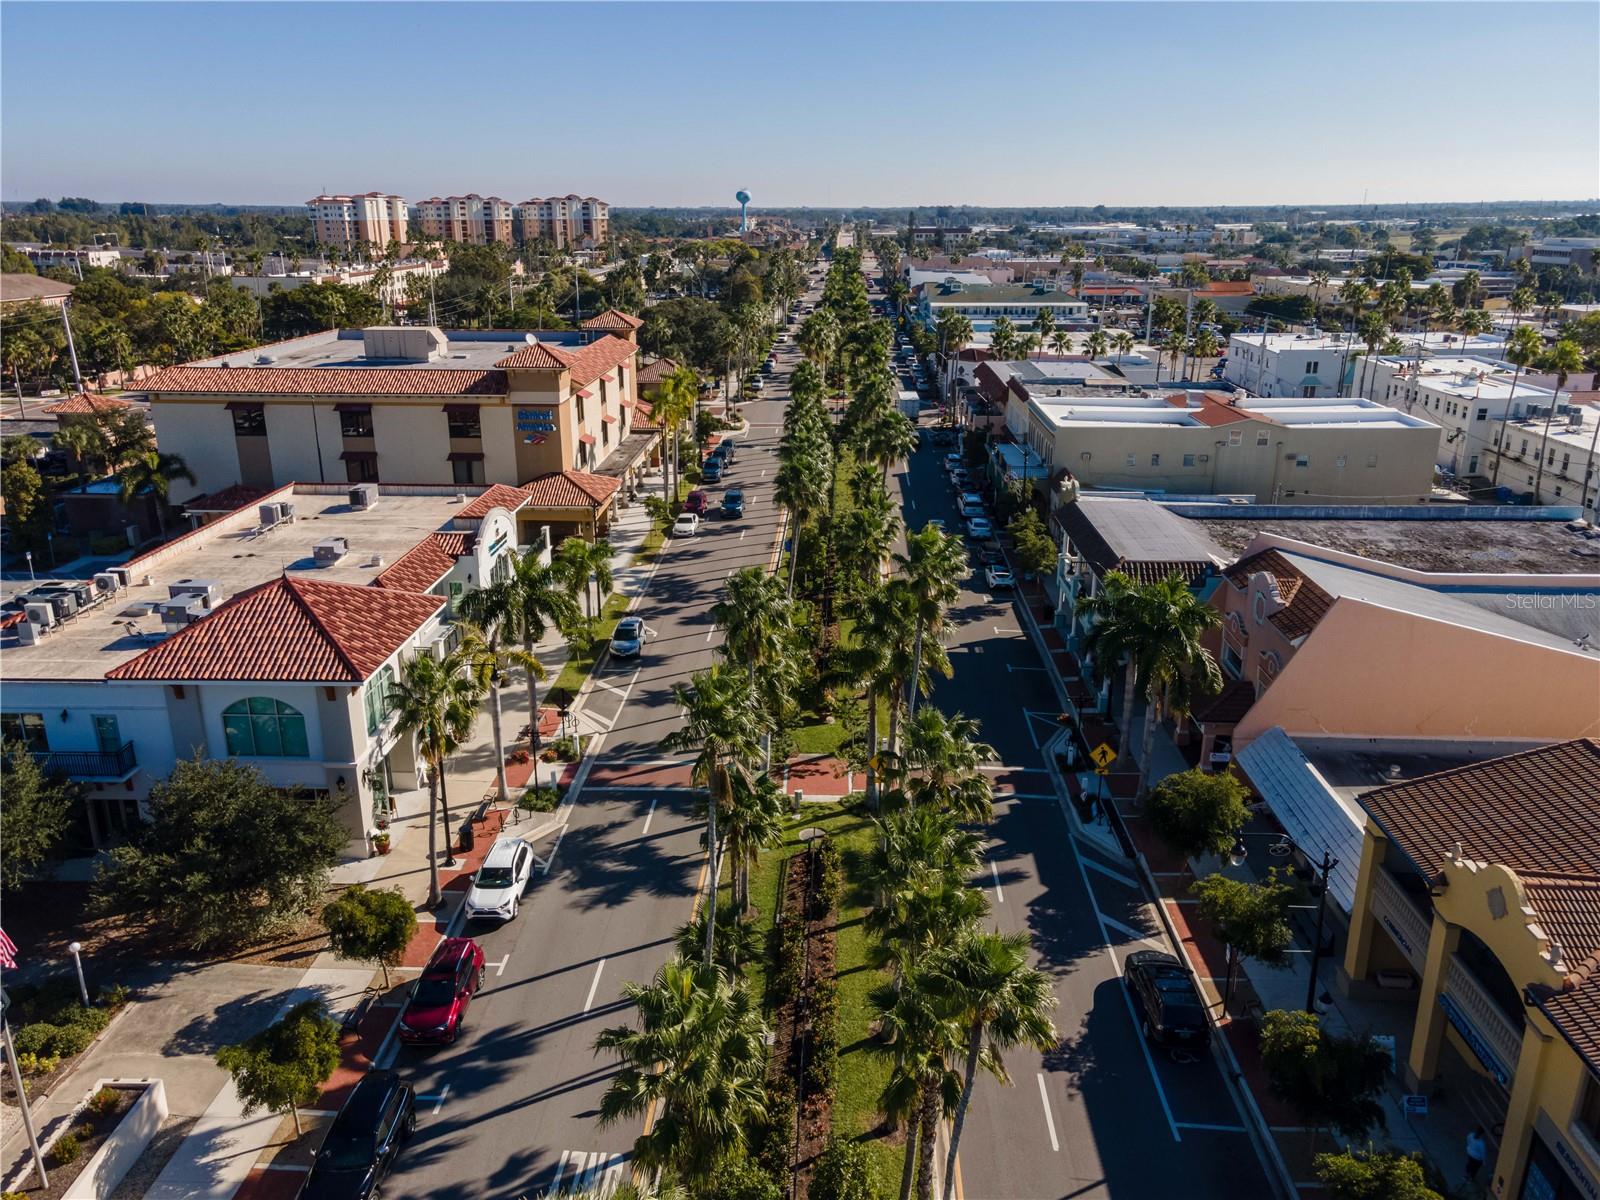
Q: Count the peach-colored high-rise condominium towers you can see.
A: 3